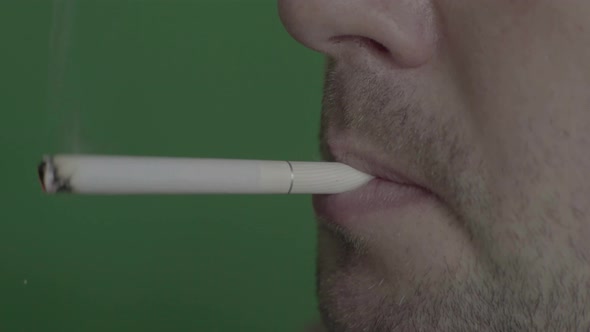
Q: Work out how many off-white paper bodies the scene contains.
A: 1